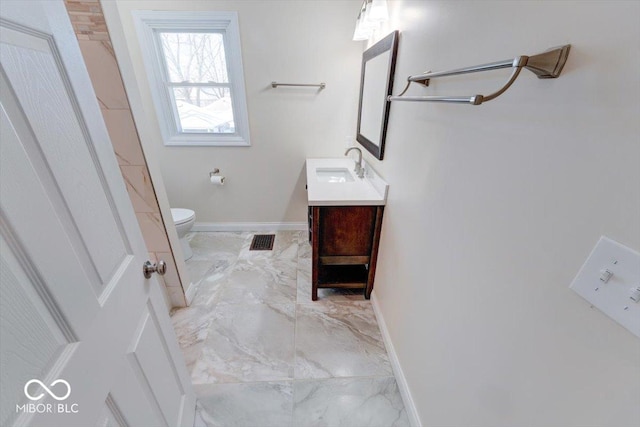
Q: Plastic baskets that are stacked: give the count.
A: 0